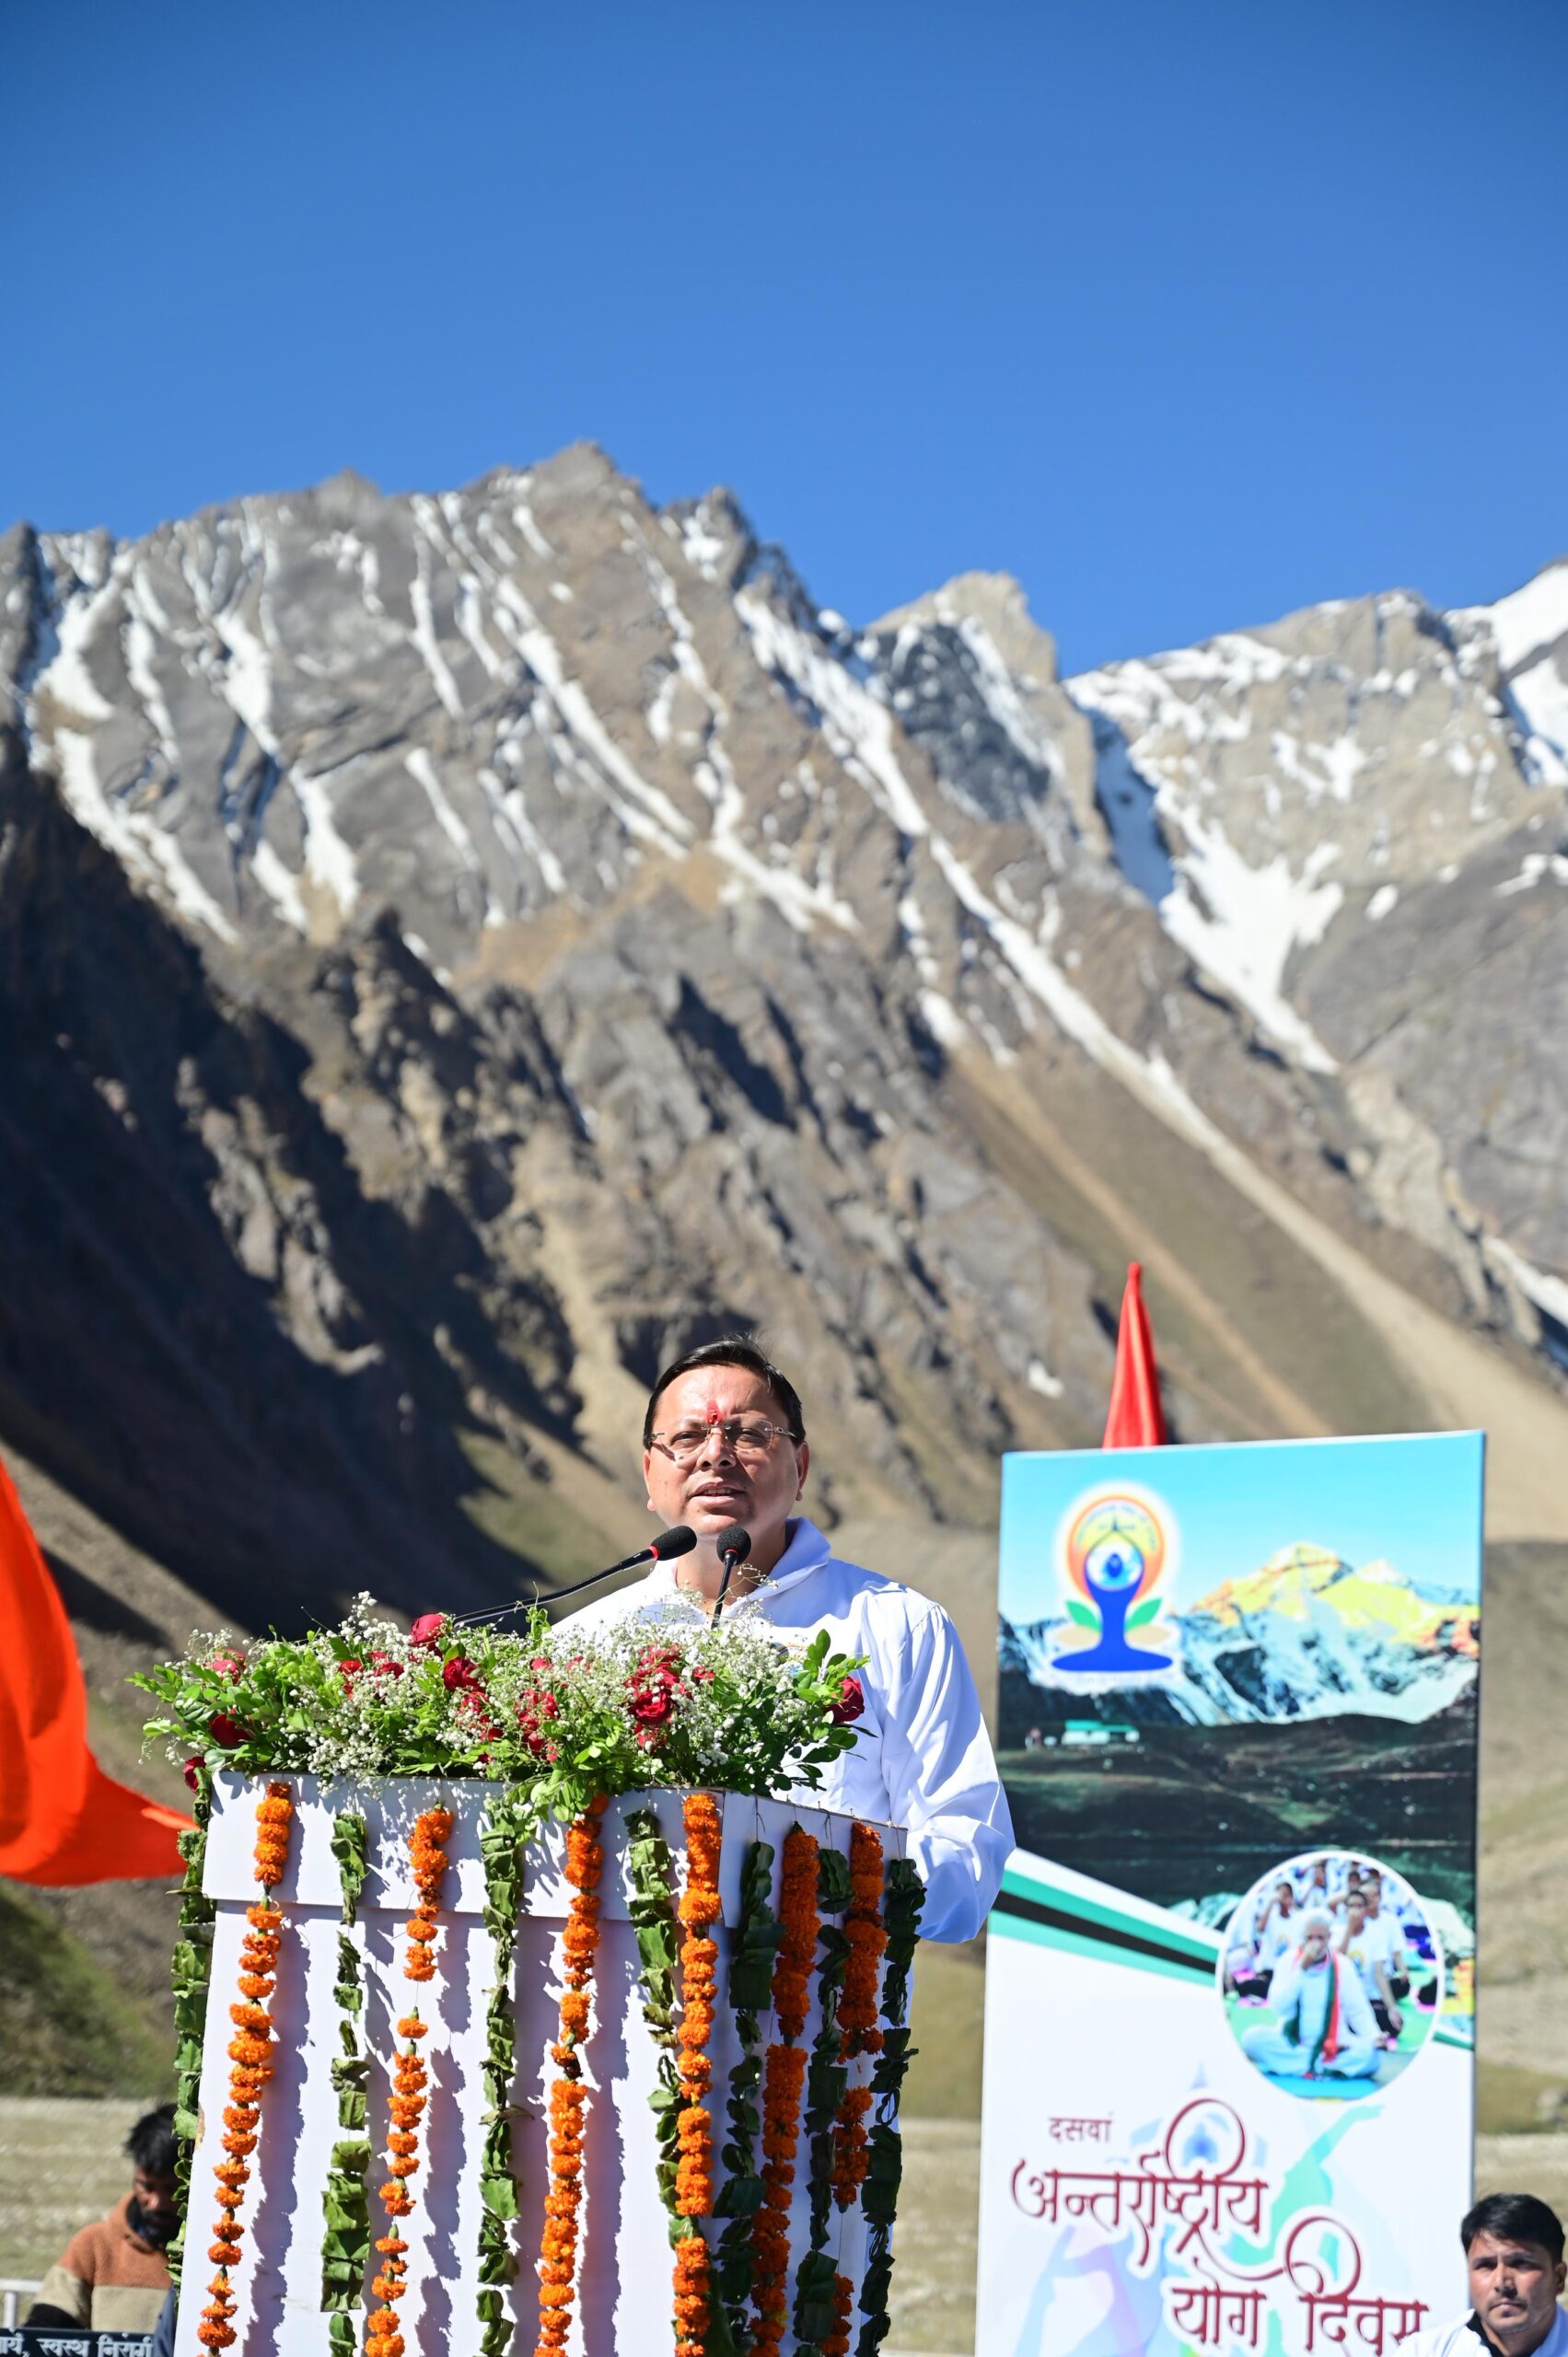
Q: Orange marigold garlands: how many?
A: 6